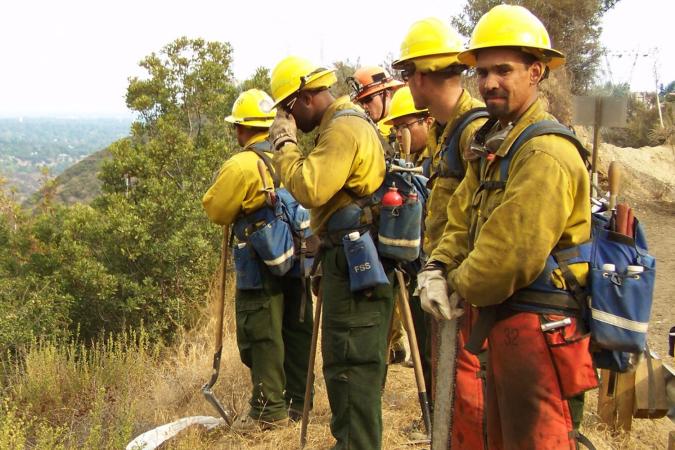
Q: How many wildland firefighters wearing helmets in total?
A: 6